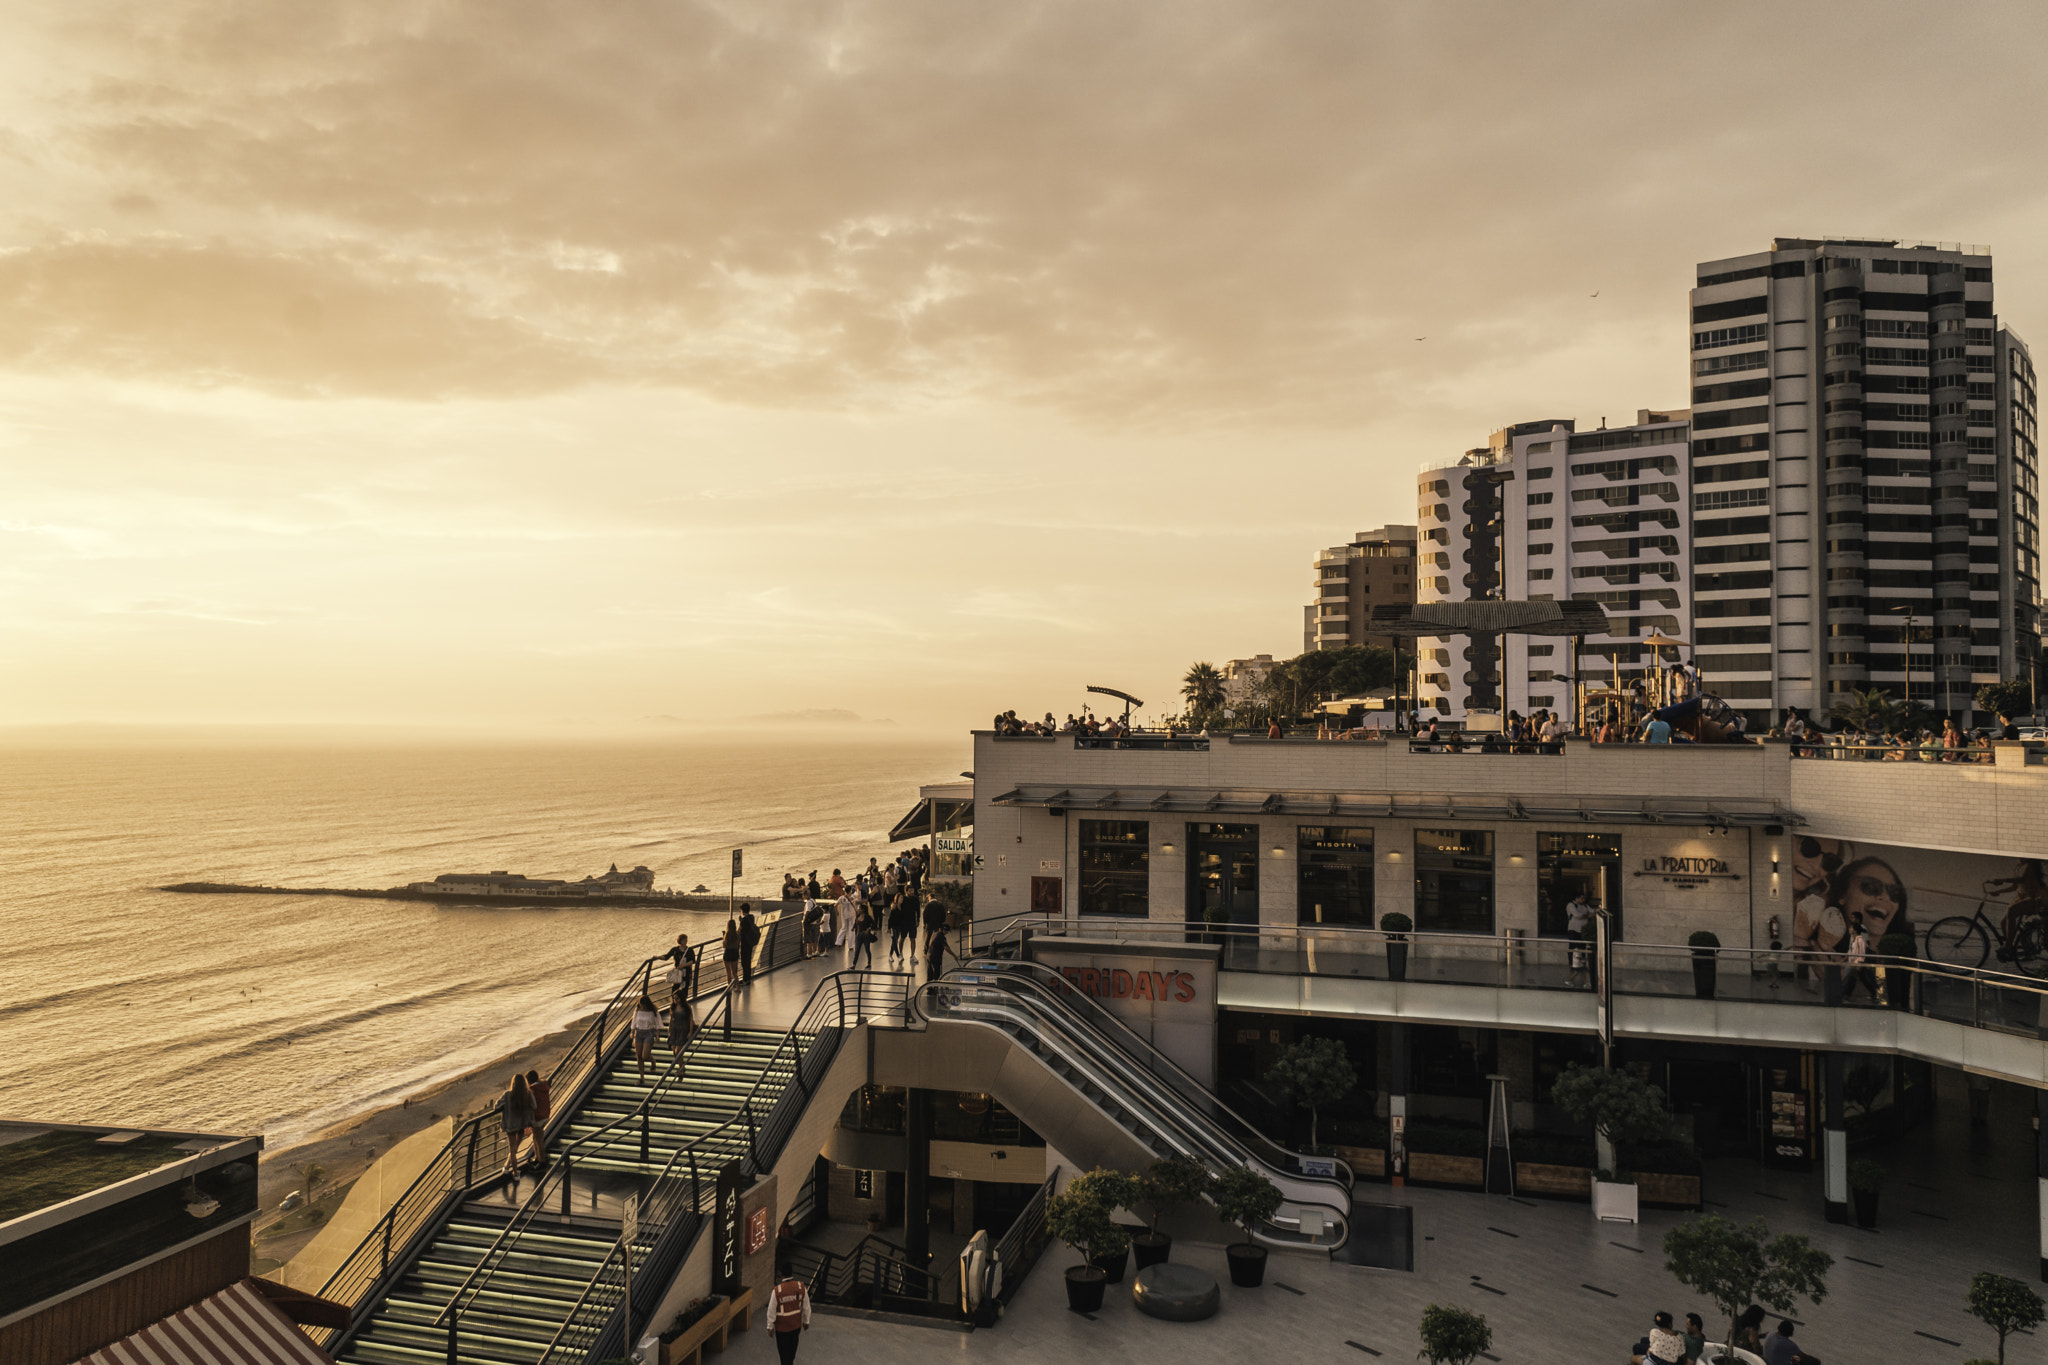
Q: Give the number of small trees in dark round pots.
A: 4